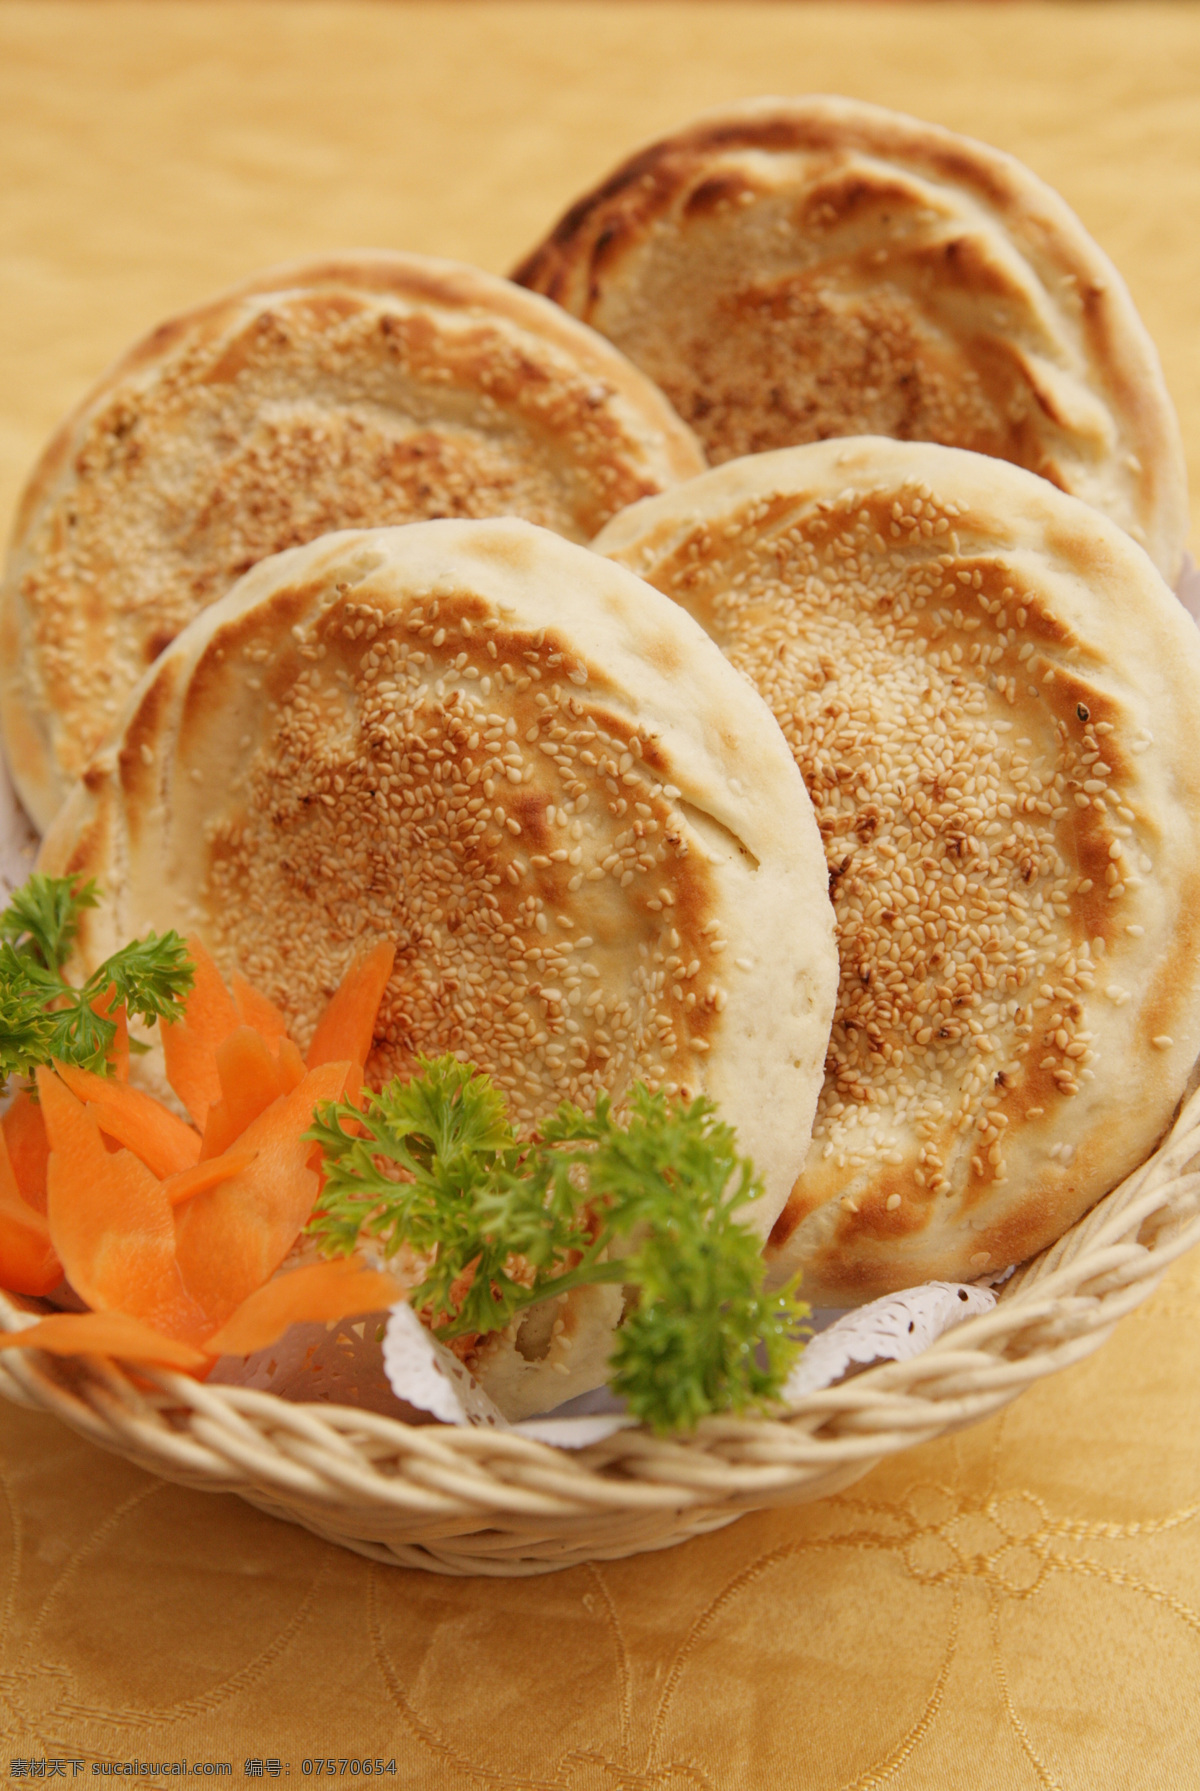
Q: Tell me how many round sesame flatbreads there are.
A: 4